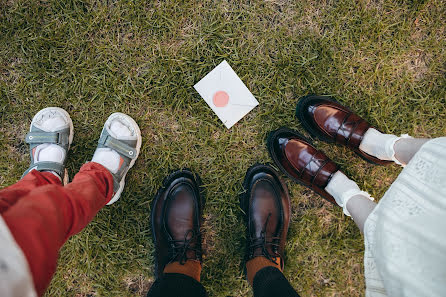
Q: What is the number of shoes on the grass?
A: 6